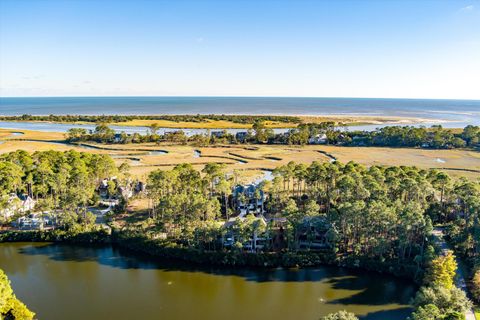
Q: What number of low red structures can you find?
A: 0